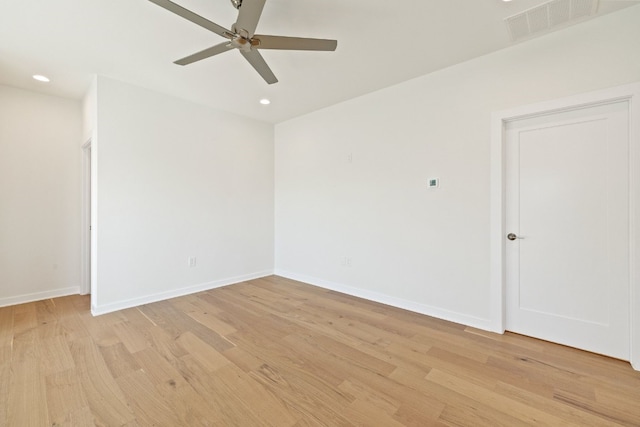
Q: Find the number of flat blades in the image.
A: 5